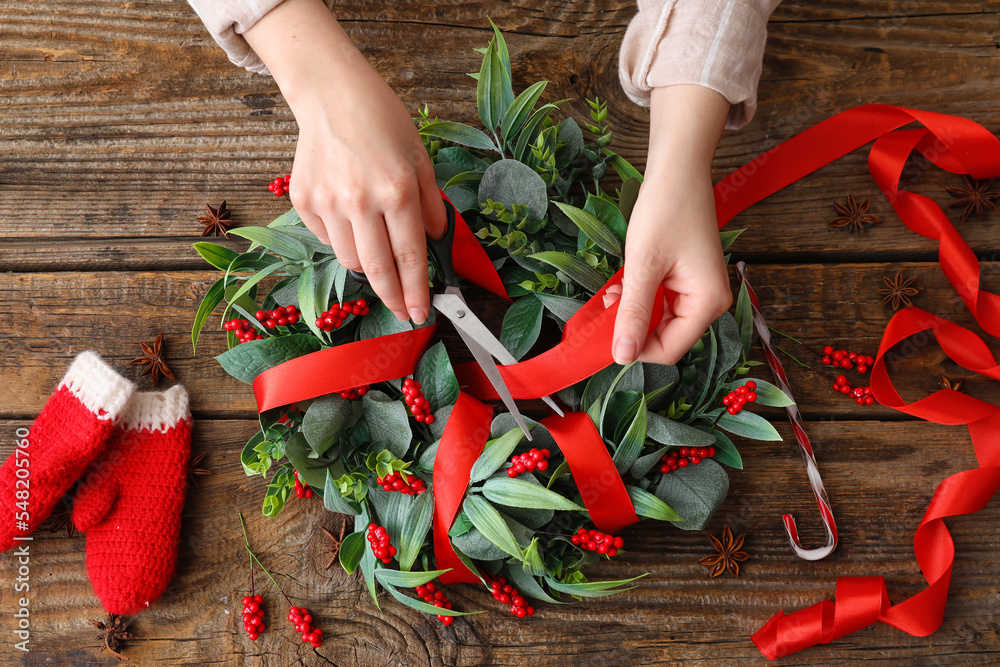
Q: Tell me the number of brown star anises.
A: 11